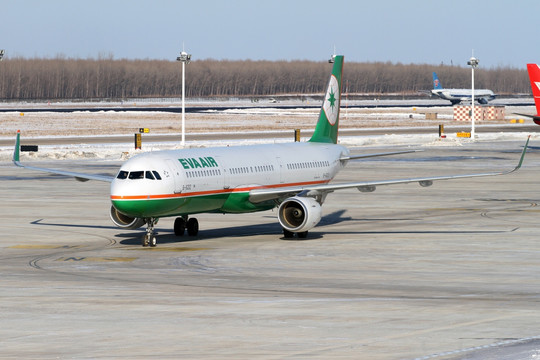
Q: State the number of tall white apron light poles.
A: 2